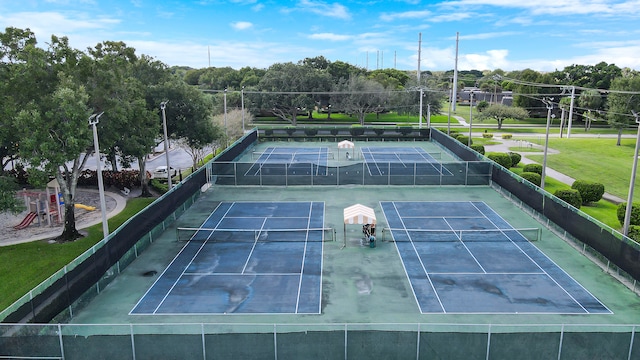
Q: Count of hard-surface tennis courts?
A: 4